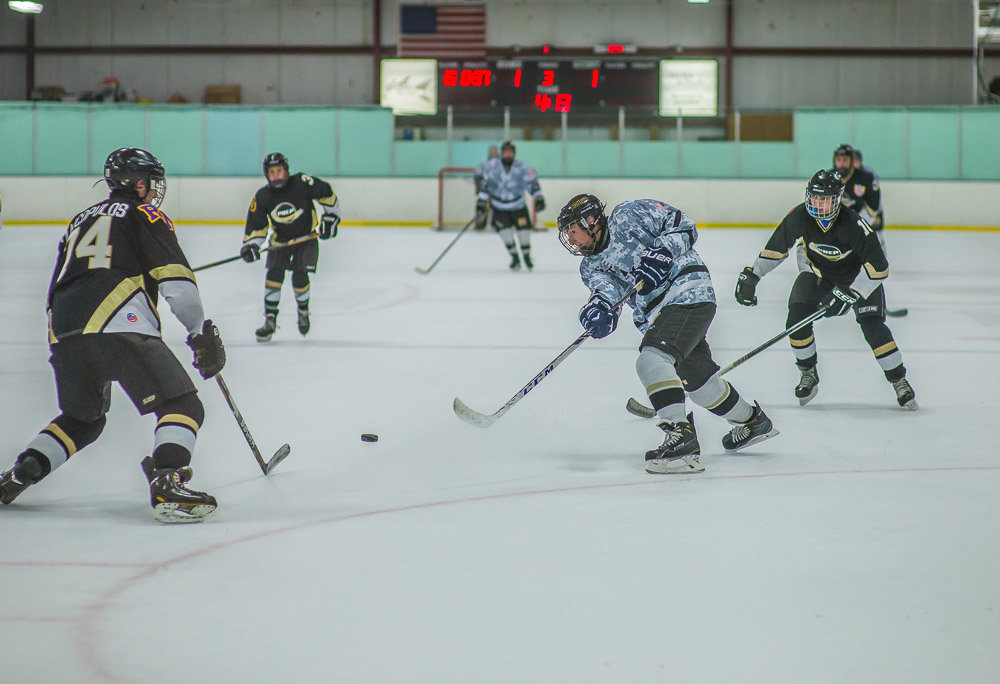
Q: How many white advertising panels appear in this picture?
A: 2